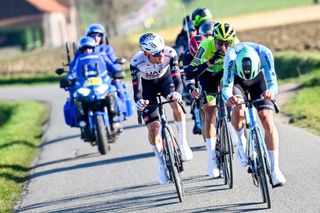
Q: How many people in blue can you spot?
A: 3